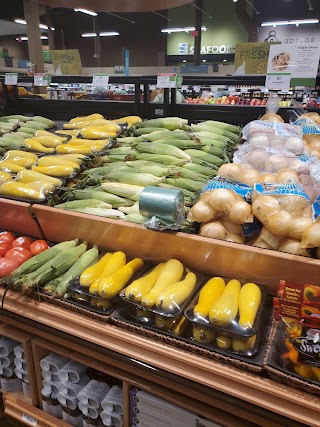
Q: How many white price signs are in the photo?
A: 5